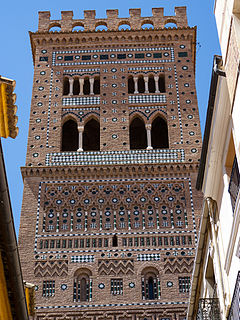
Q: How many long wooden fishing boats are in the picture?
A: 0